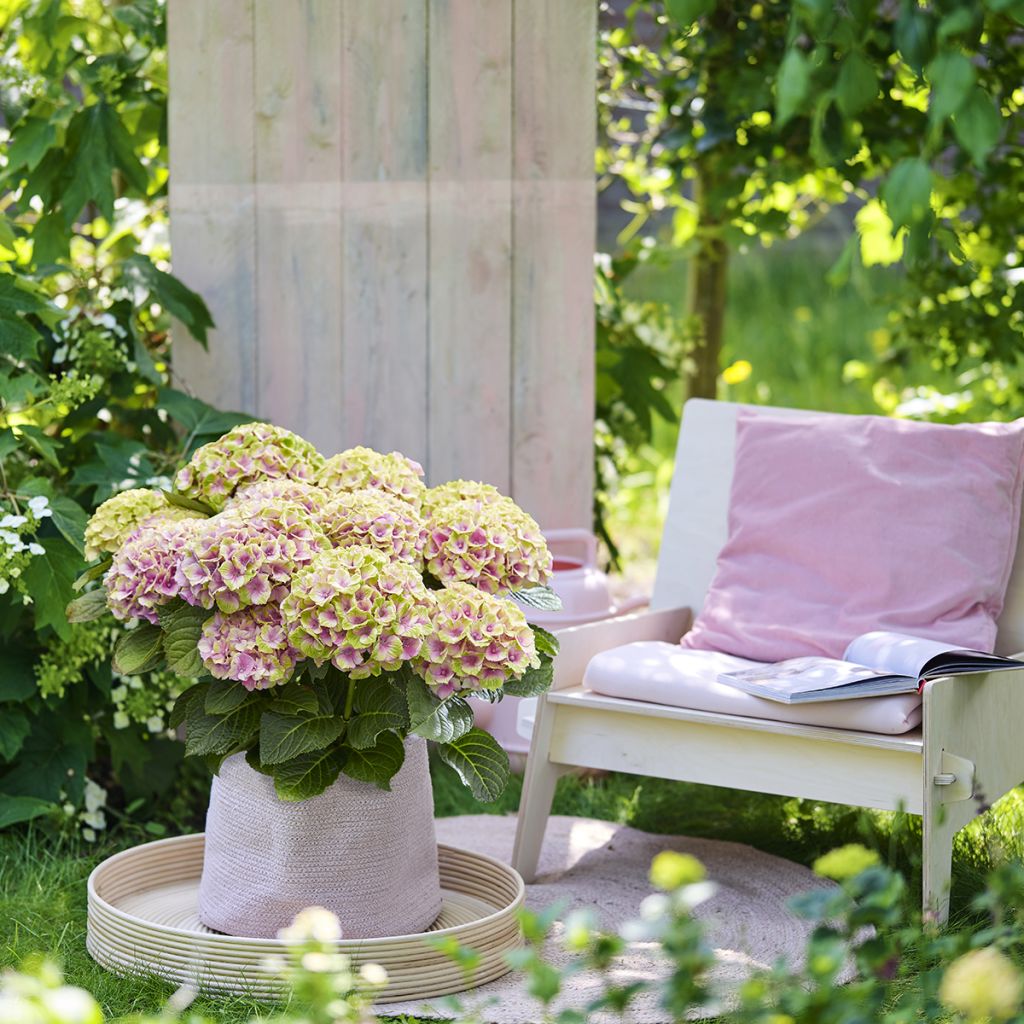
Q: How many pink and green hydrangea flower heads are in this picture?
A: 12